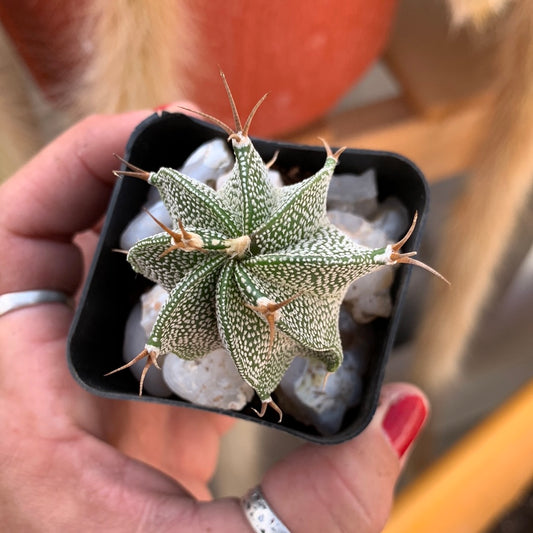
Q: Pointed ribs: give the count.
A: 8